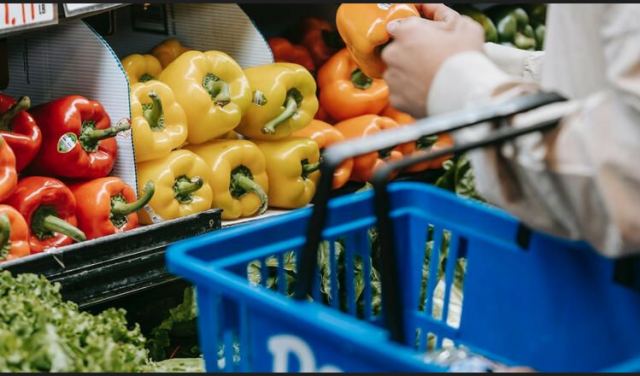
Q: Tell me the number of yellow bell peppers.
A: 8